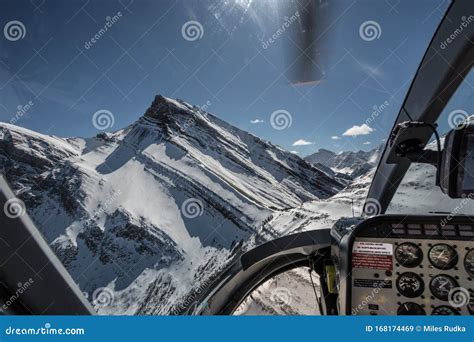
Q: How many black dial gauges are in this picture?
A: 7